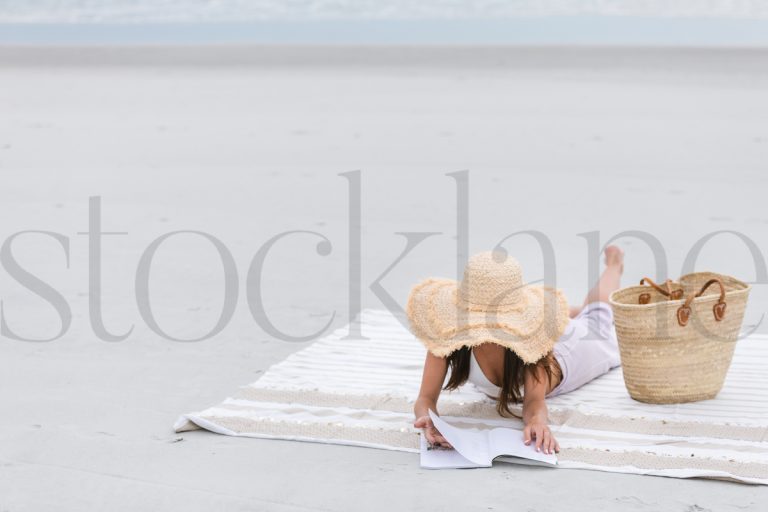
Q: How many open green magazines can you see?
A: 0